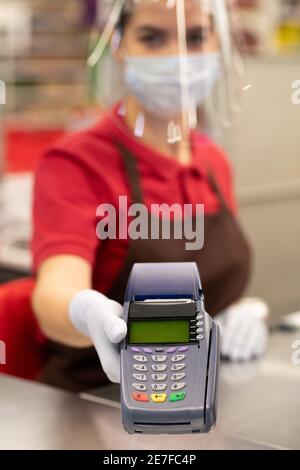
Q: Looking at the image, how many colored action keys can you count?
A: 3